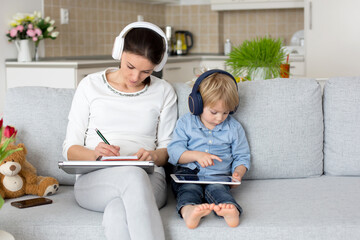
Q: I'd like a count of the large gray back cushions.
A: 3